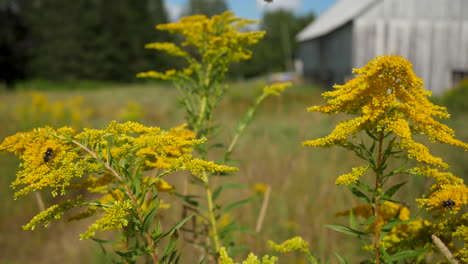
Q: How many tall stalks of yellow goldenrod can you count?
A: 3